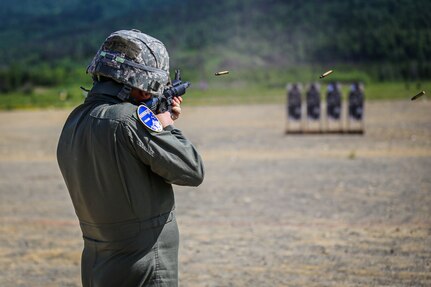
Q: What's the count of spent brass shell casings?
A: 3